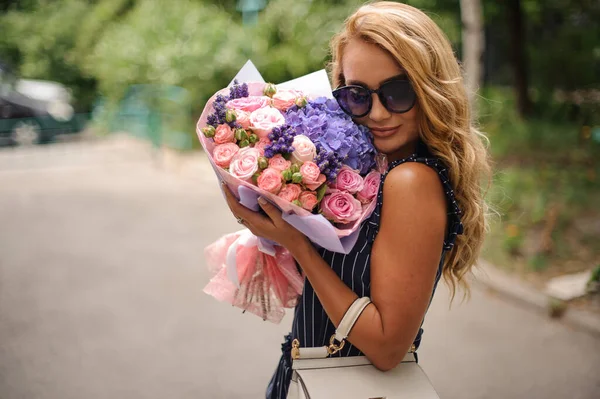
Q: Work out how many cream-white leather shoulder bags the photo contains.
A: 1